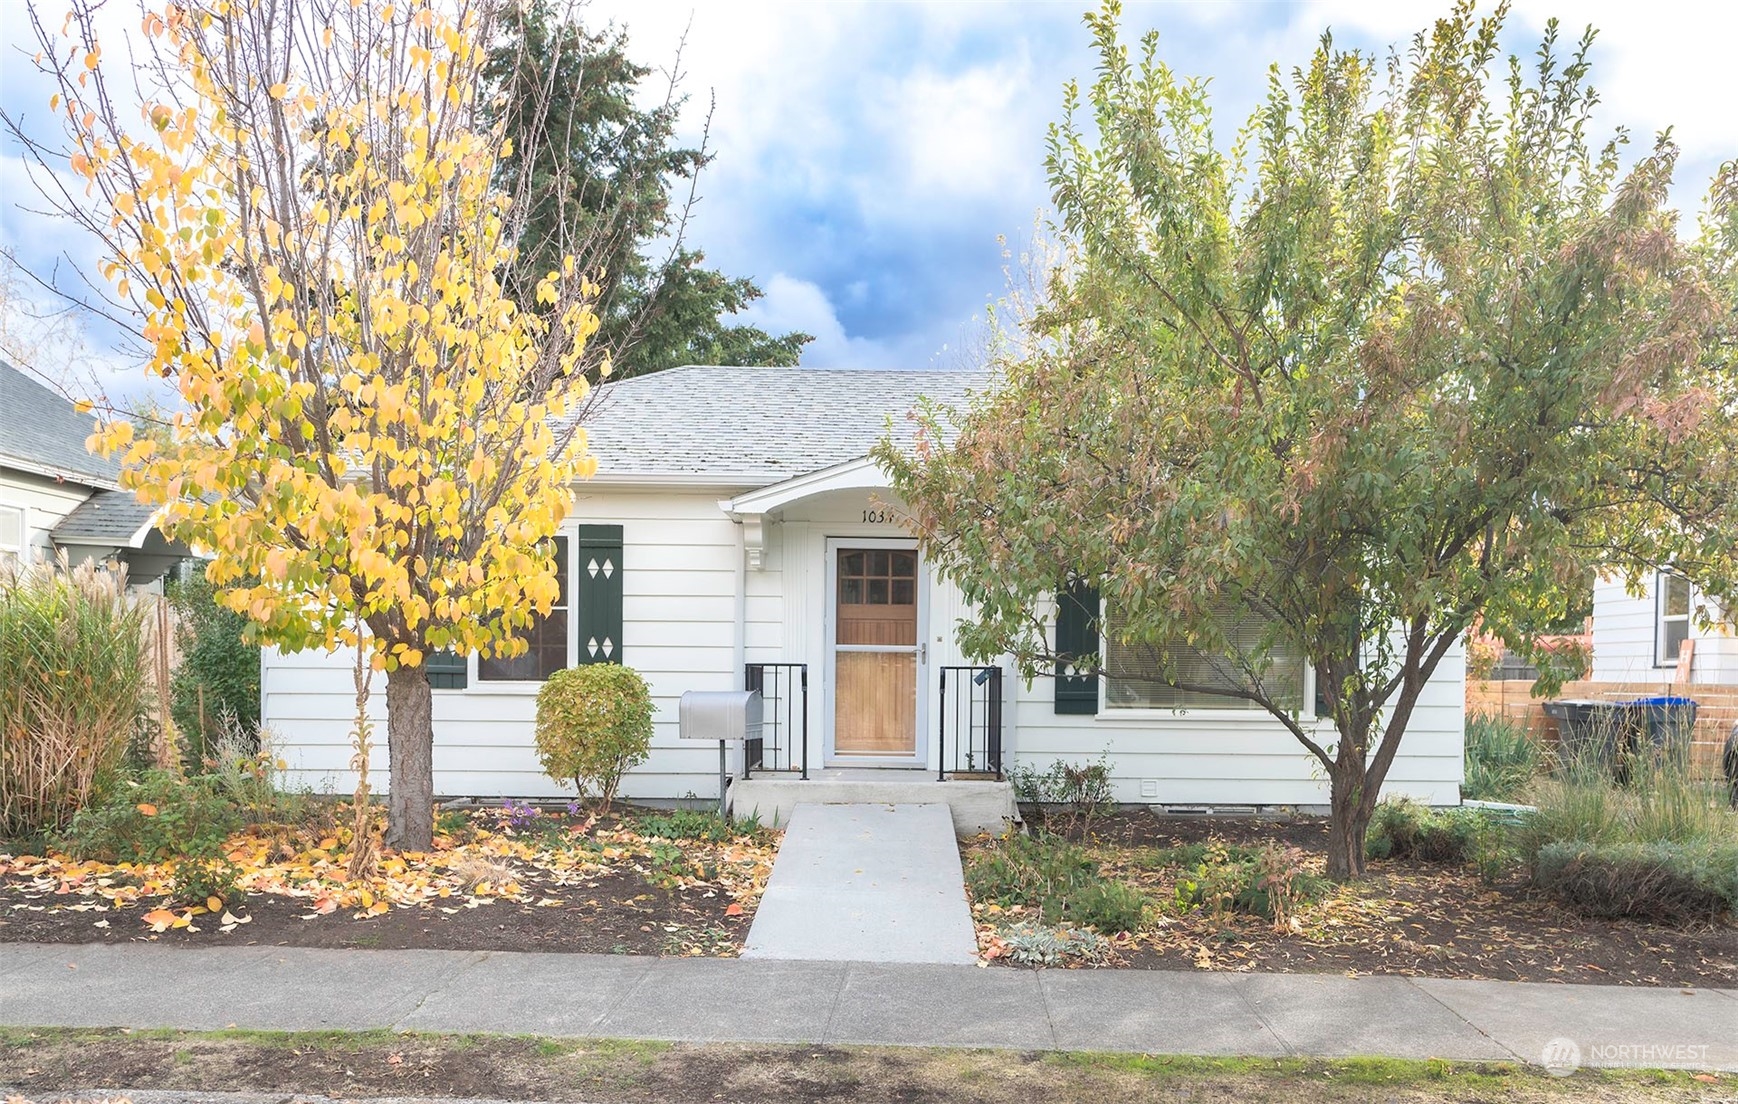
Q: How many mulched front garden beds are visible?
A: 2